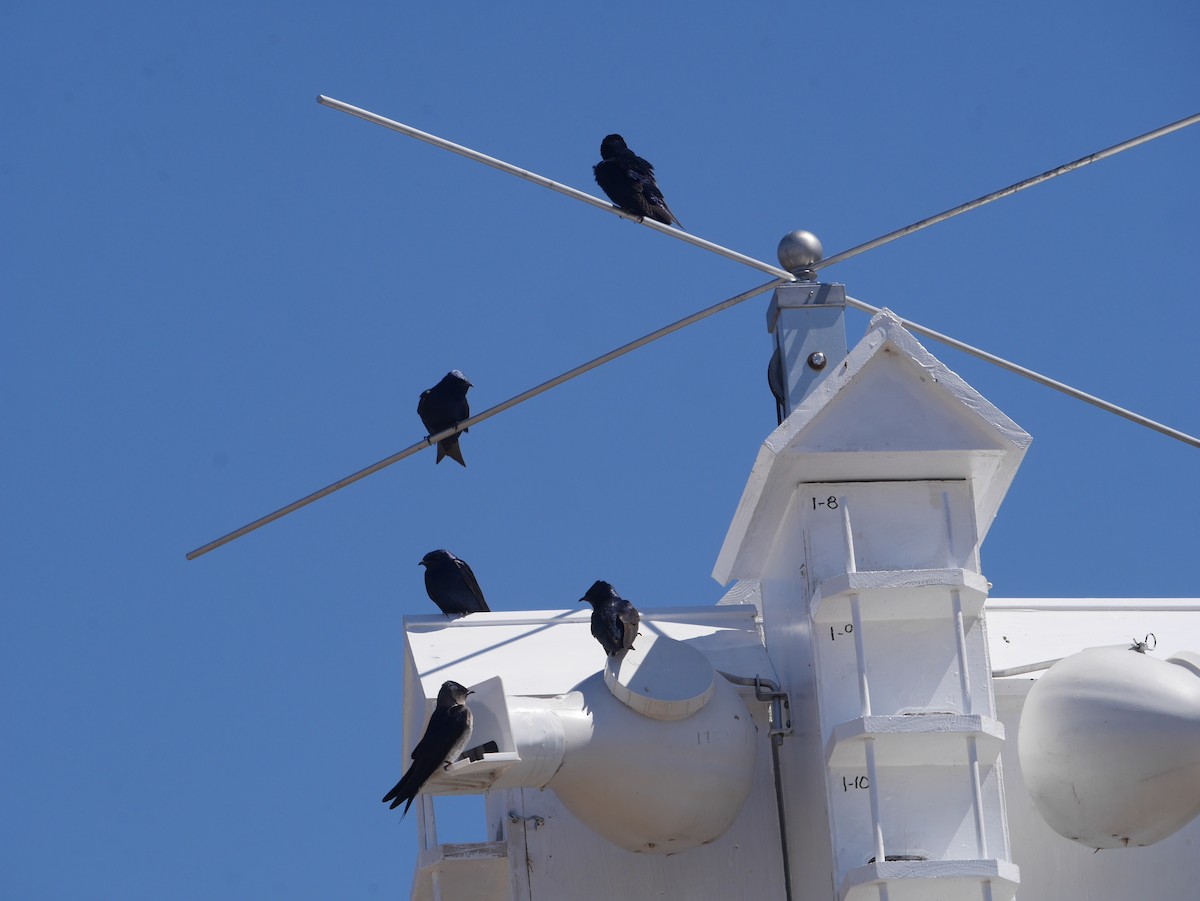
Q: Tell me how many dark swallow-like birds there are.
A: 5